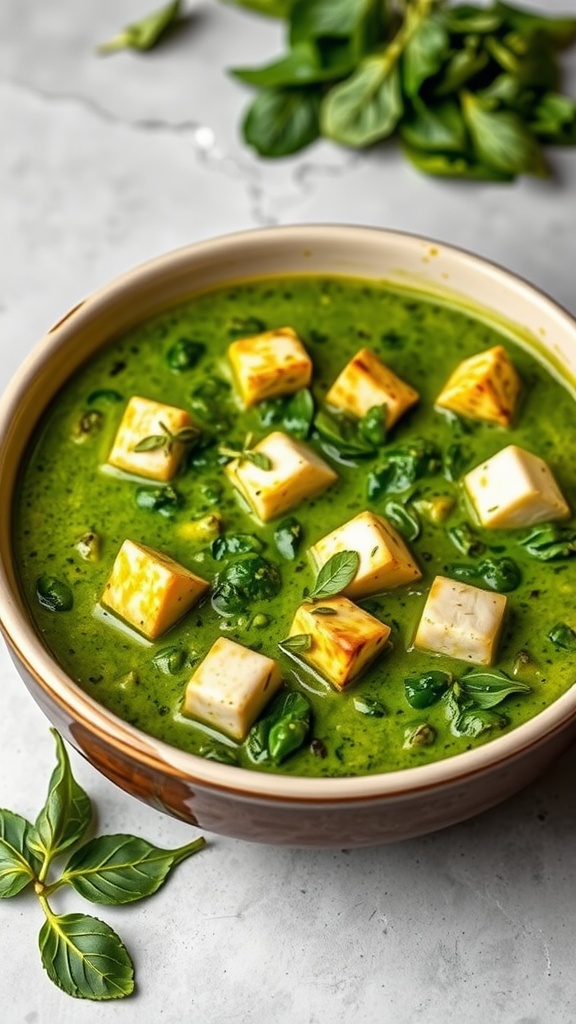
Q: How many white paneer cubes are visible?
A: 11